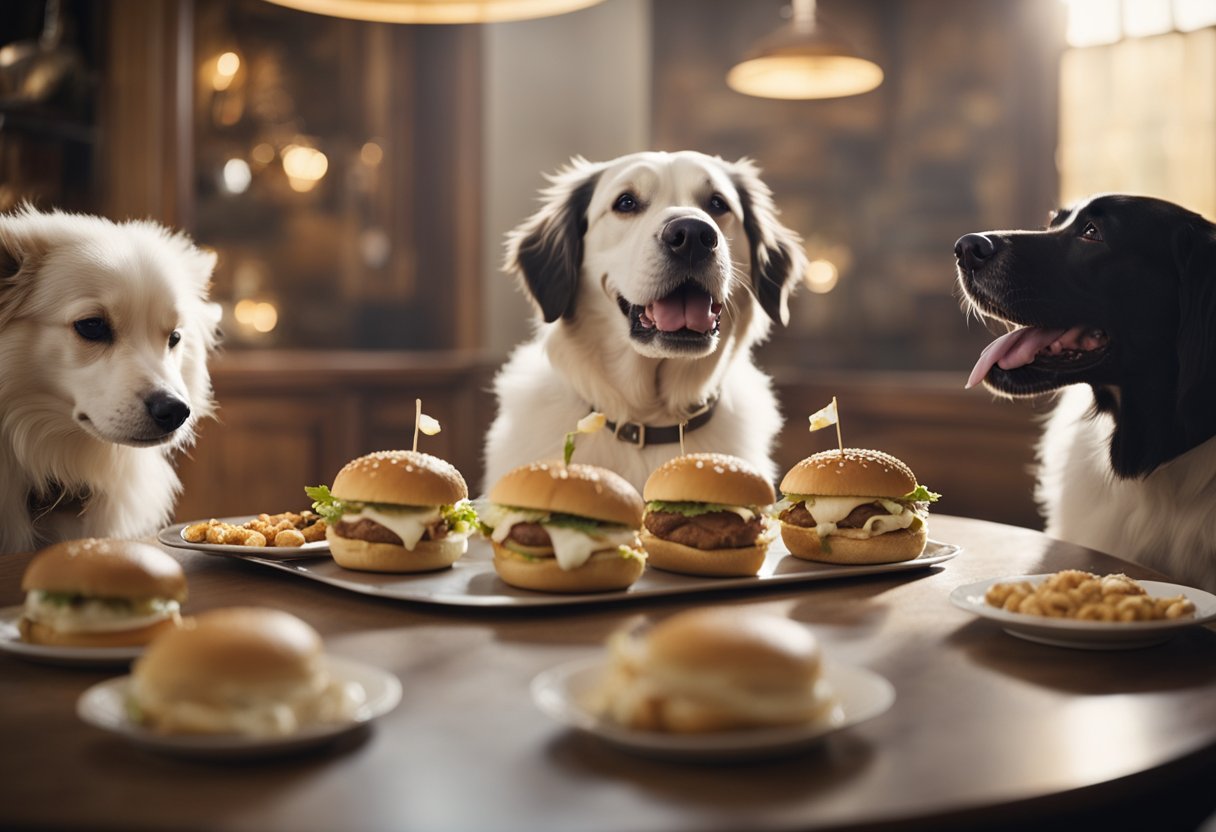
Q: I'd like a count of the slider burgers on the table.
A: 7